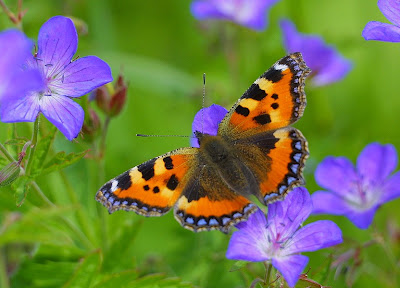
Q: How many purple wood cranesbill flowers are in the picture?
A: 8